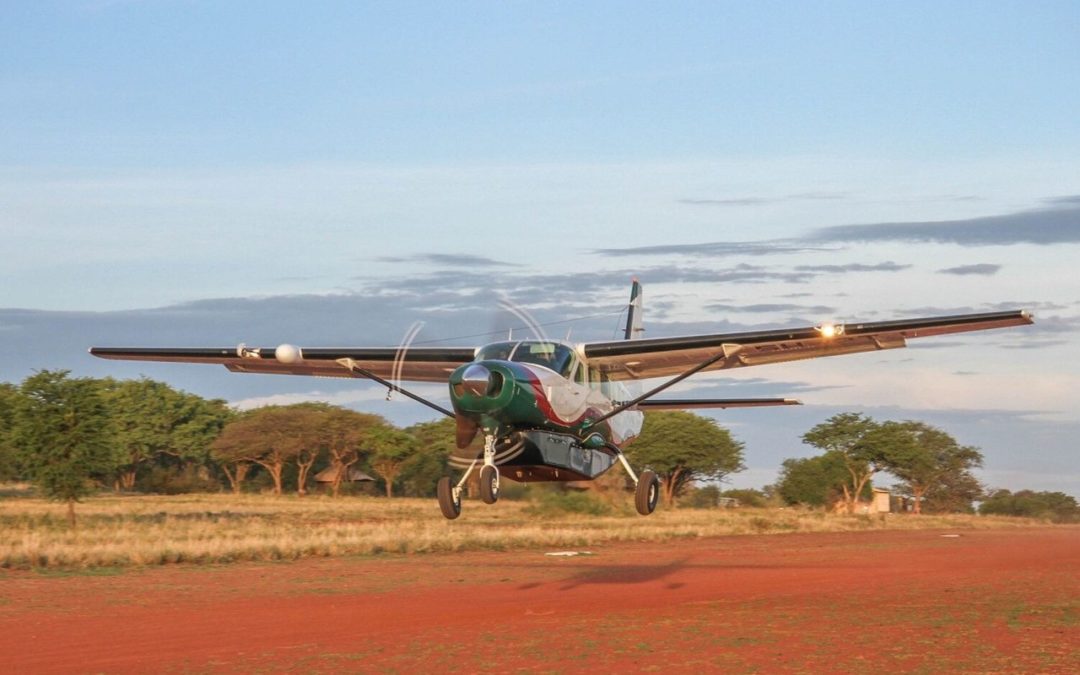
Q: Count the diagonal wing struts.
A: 2